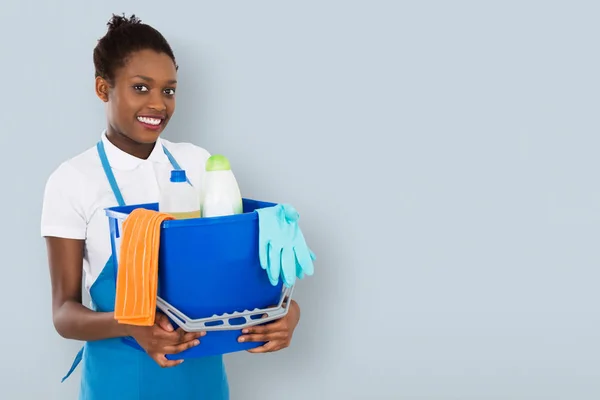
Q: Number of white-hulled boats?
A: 0